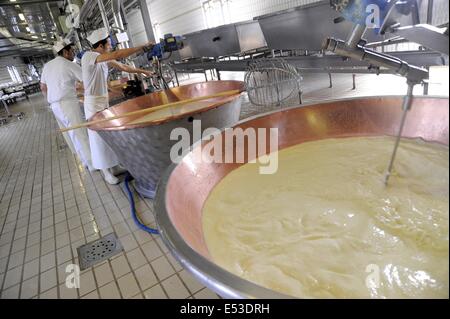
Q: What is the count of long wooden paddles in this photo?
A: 1